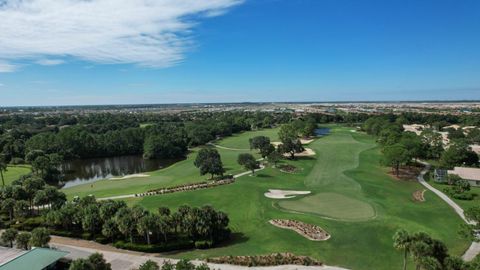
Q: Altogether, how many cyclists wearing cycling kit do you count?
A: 0